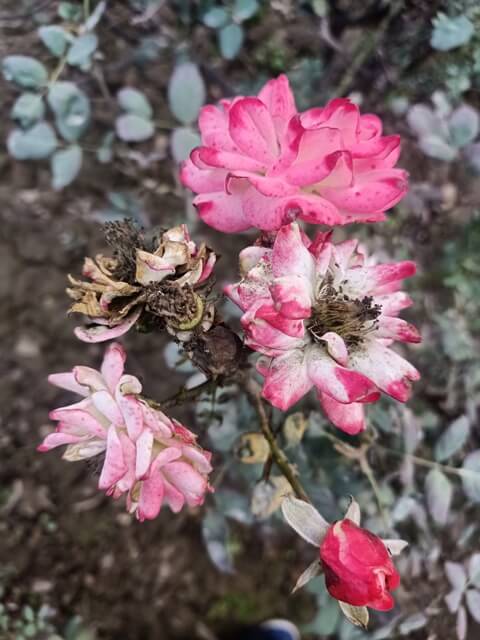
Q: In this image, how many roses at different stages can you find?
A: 5